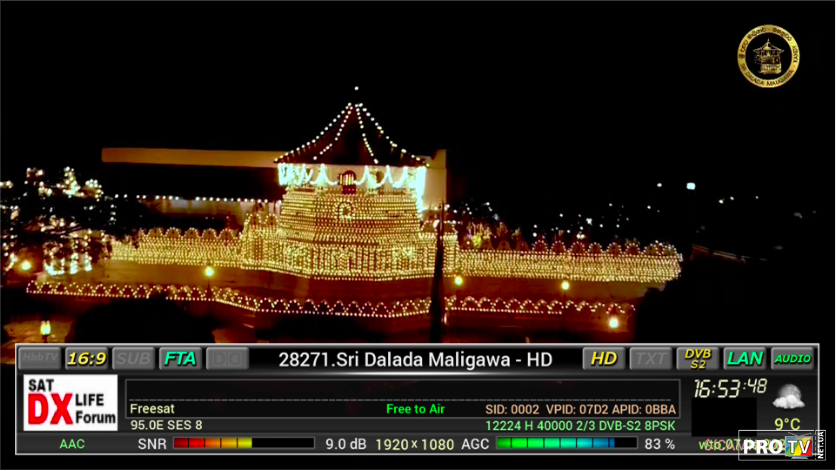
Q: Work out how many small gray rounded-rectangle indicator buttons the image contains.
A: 10